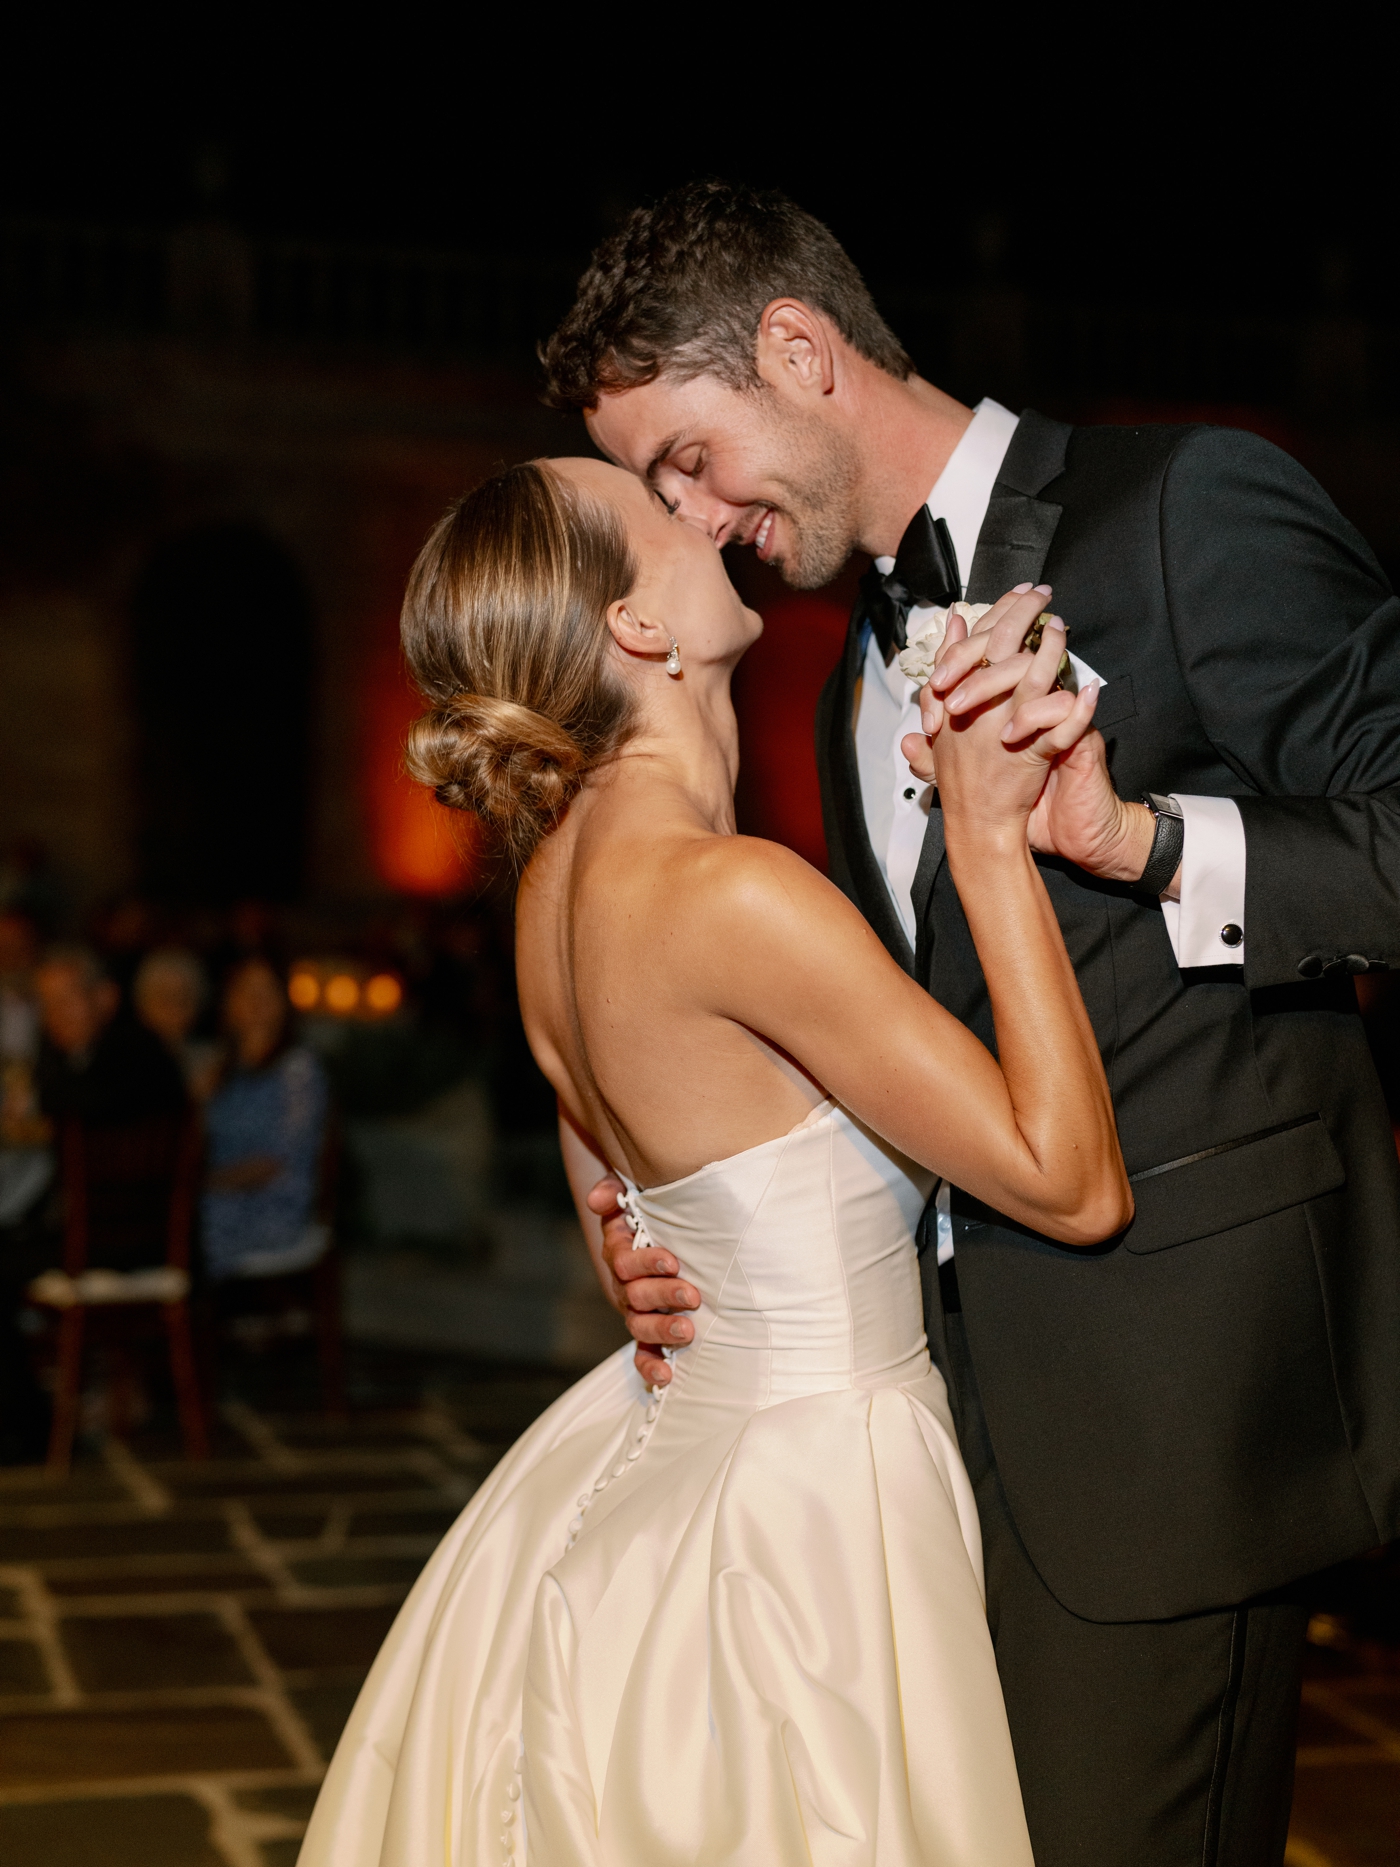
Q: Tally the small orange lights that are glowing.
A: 3